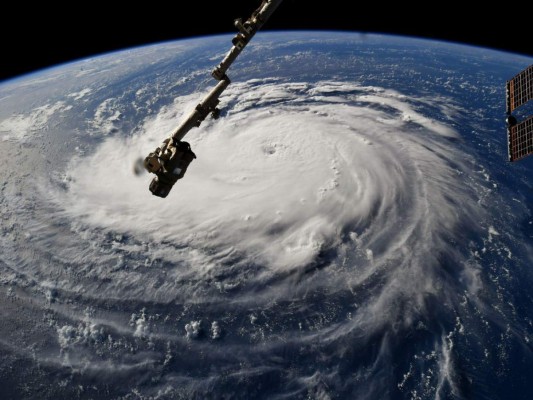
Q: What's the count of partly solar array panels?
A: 2